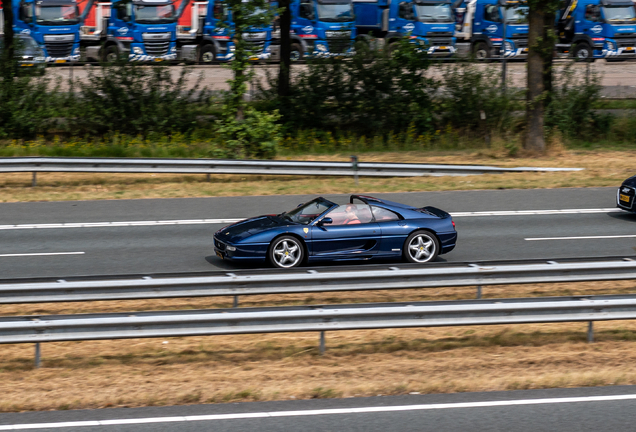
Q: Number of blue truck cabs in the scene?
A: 7